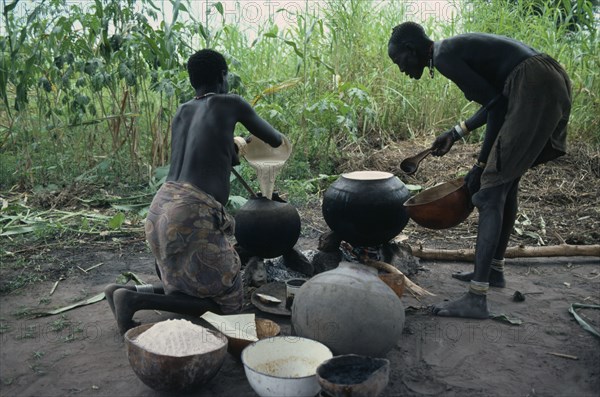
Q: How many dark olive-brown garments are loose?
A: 1